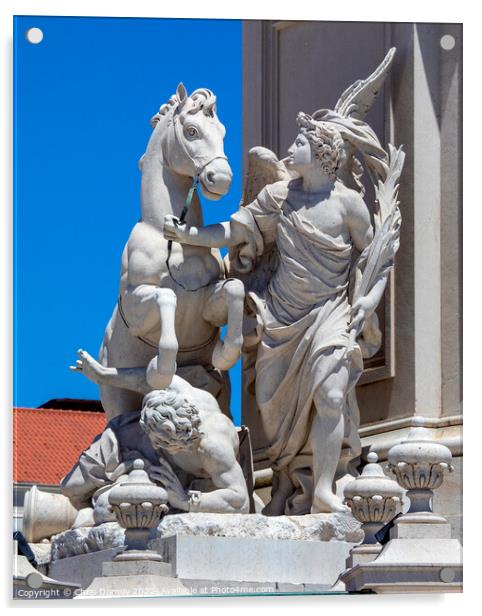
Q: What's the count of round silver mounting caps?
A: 4